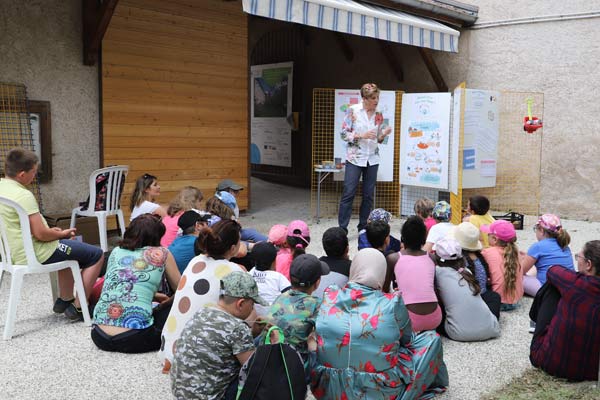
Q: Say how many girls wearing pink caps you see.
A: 4